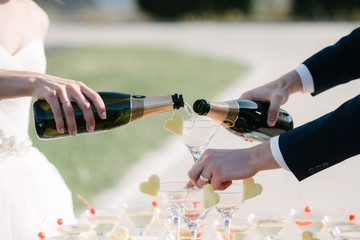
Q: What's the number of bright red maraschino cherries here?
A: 6